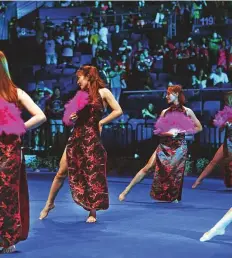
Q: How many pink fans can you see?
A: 4